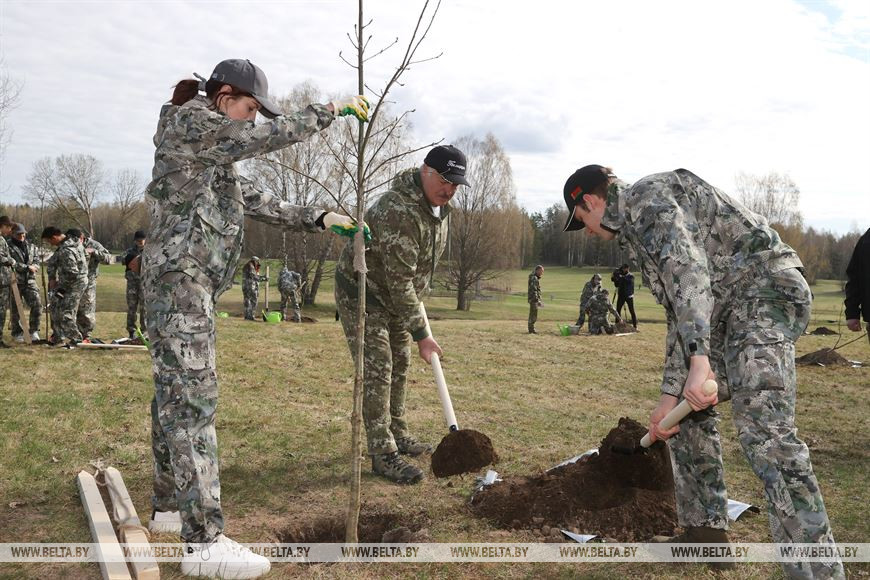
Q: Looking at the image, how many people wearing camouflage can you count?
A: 13